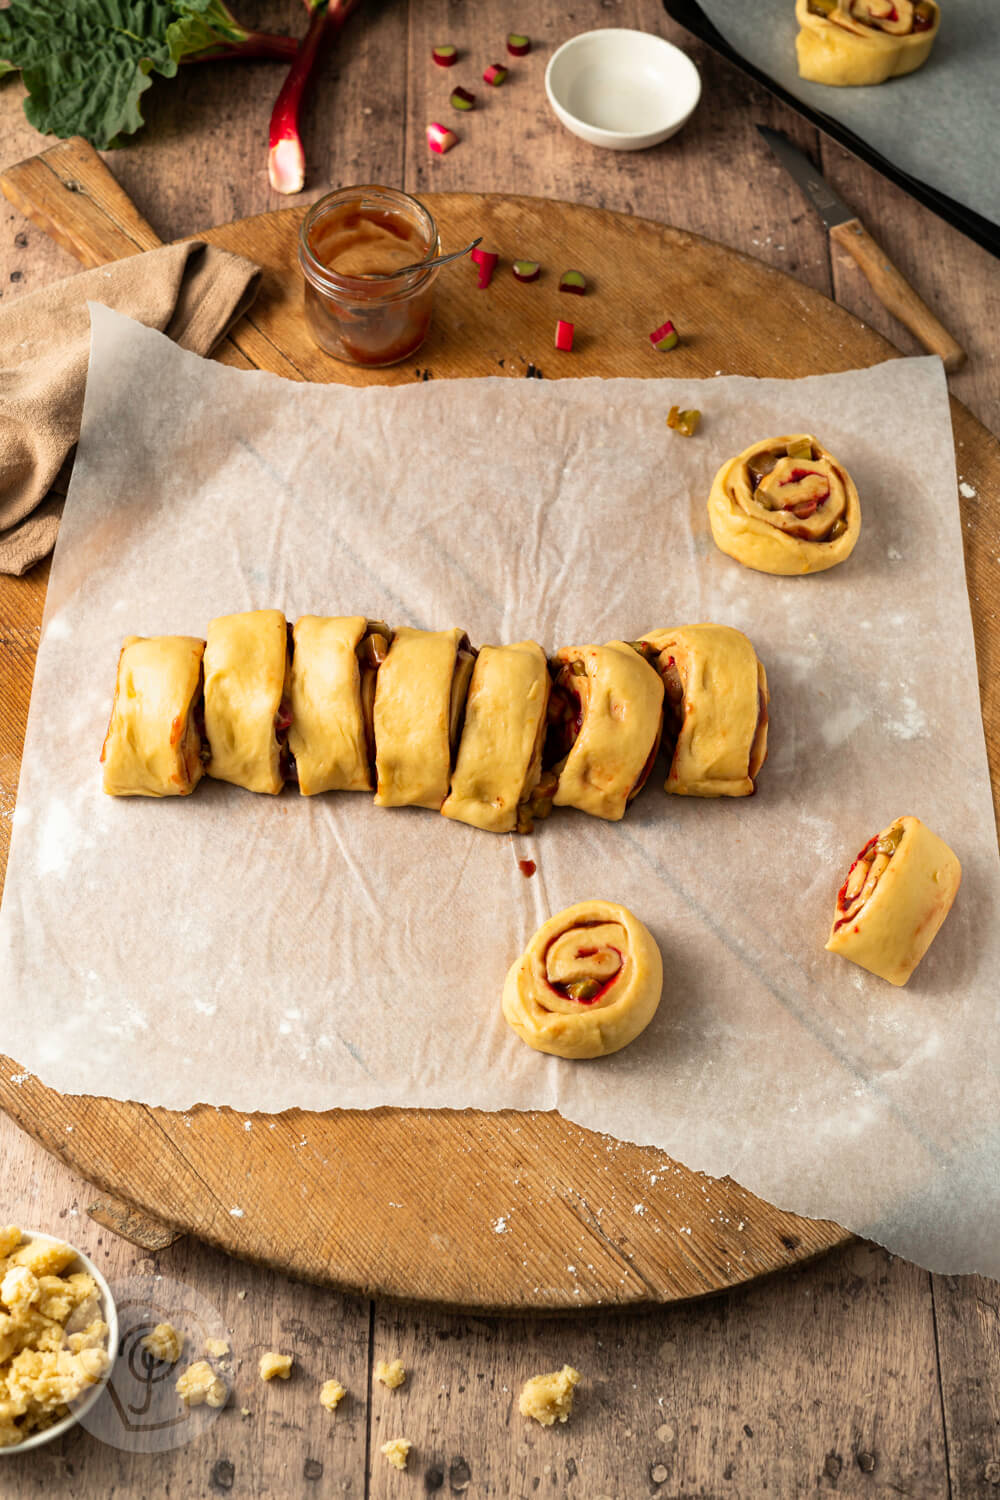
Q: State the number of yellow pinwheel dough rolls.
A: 11